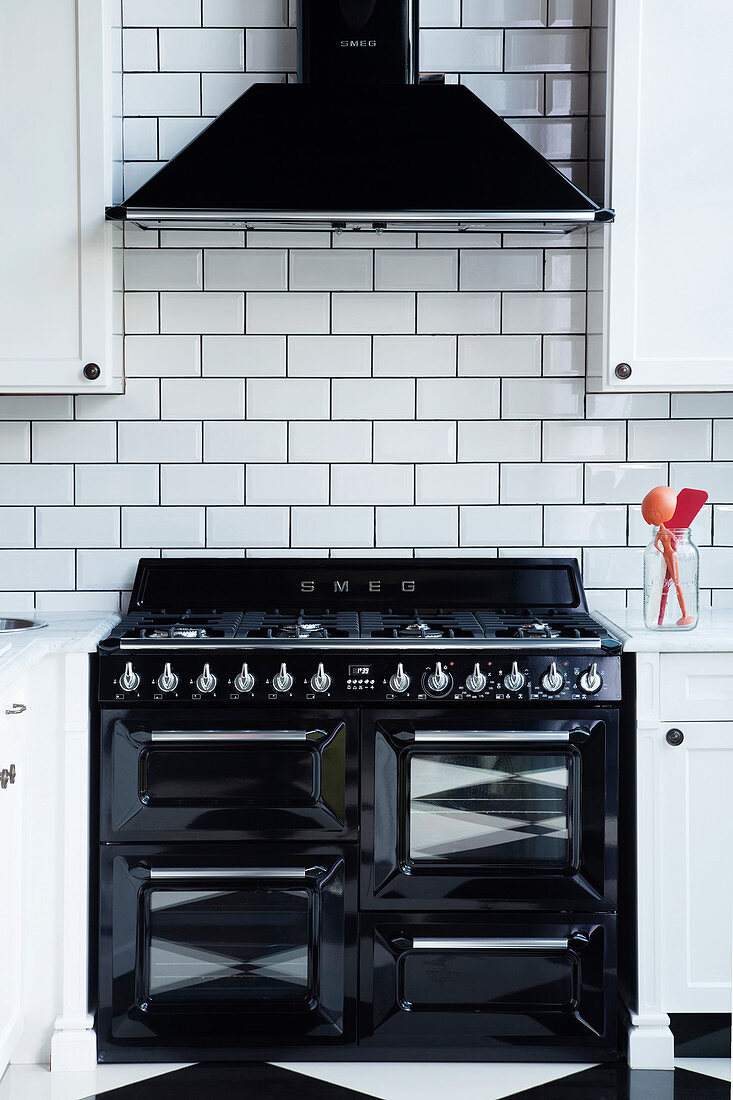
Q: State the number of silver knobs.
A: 12